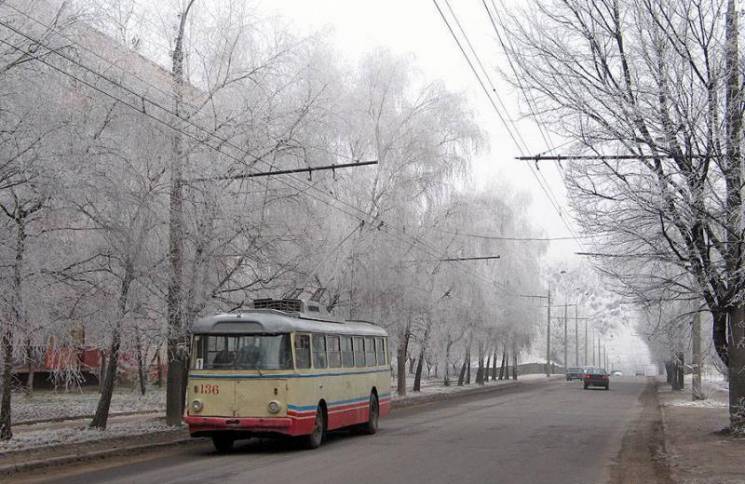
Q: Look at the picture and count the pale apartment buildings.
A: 1